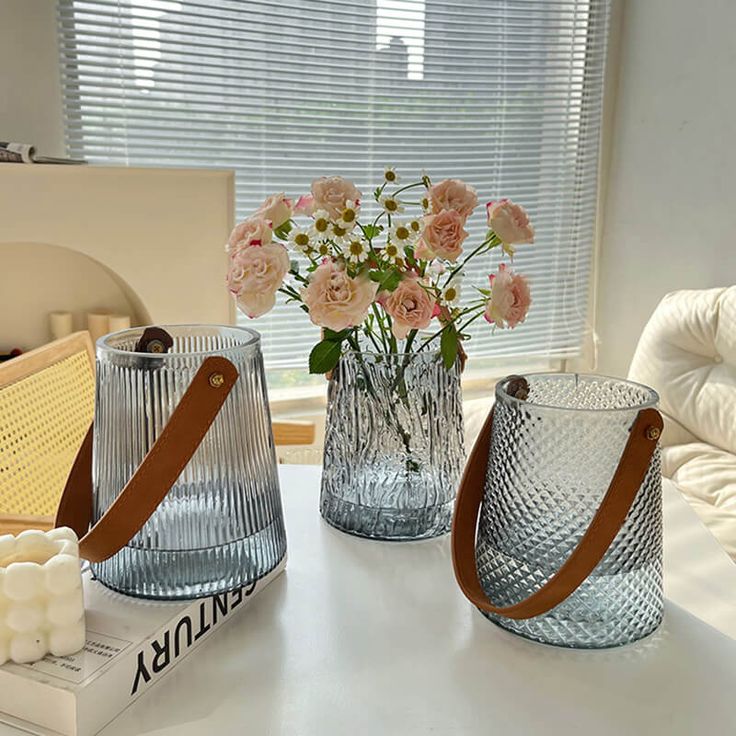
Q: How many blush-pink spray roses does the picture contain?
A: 10